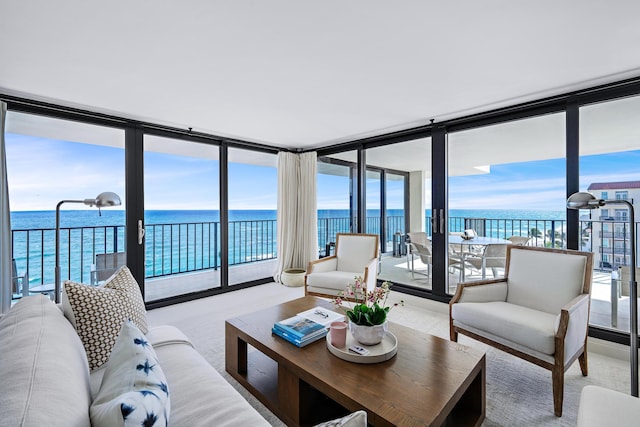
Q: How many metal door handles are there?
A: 3